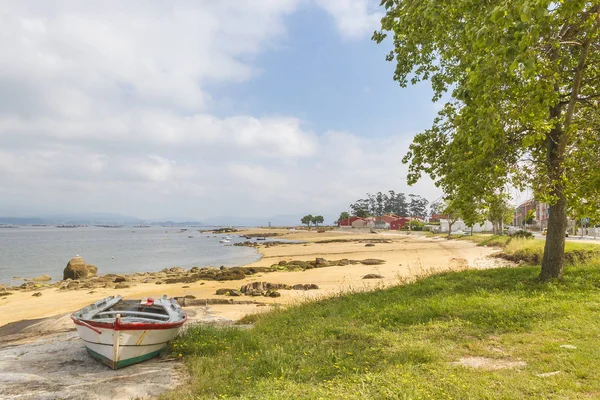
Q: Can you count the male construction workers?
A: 0